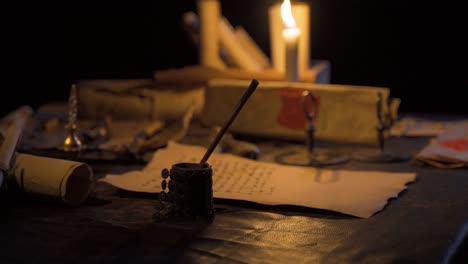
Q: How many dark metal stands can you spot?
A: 2